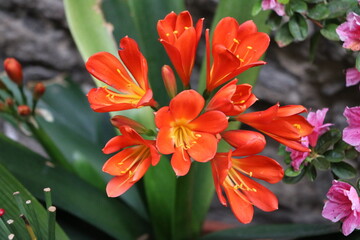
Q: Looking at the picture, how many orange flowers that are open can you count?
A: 8